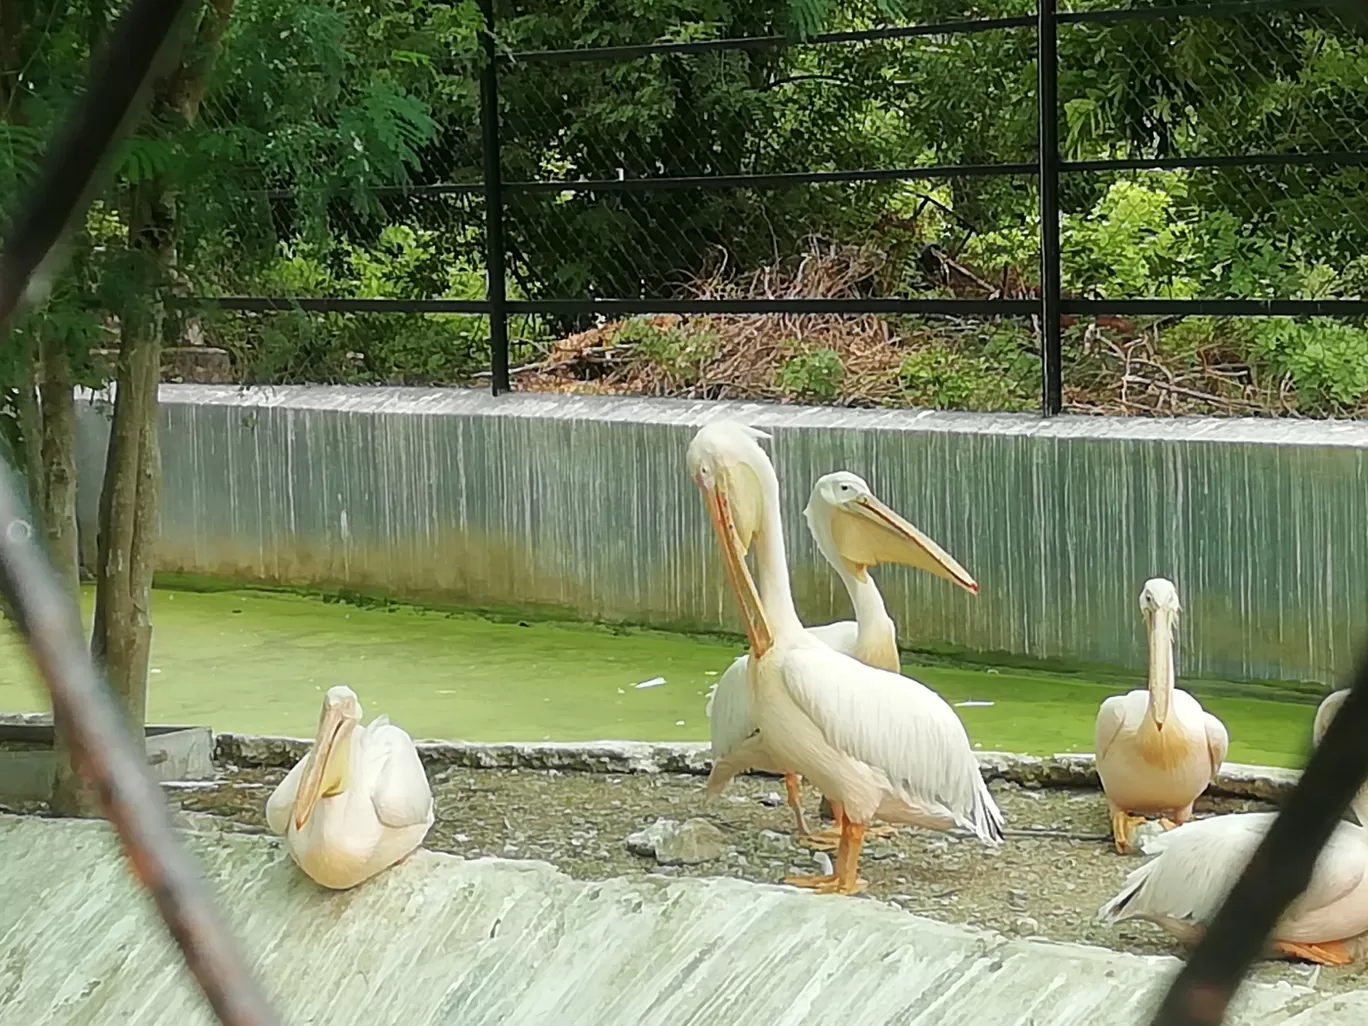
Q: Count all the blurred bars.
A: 3